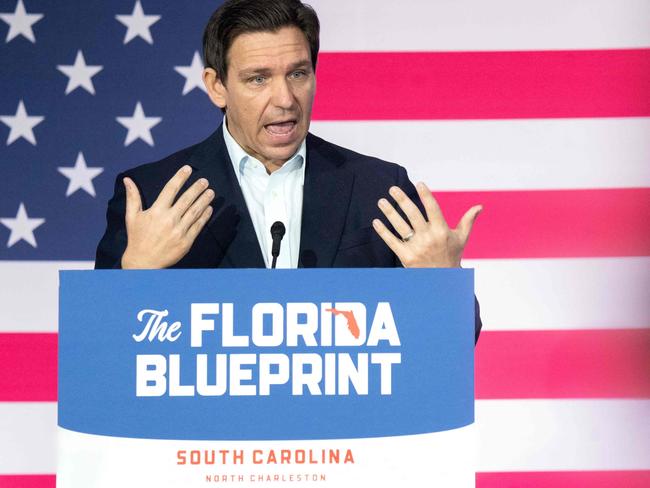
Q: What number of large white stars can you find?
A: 8